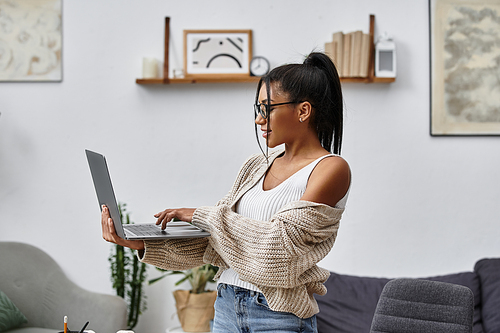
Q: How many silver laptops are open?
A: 1